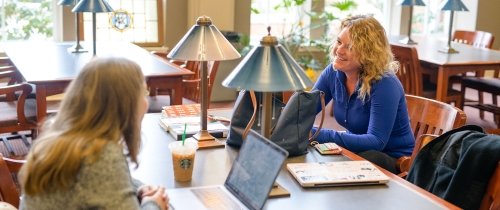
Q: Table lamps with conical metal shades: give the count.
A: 6